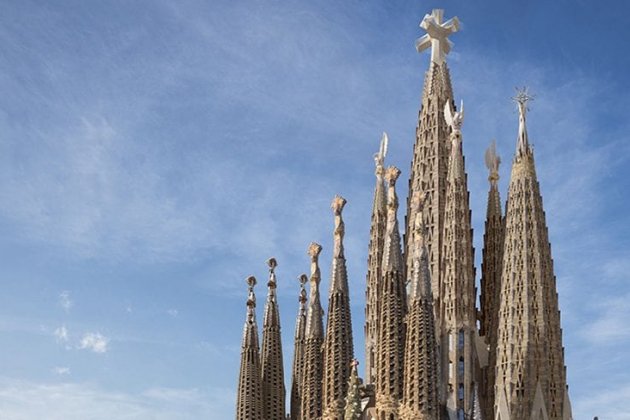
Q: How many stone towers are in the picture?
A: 12